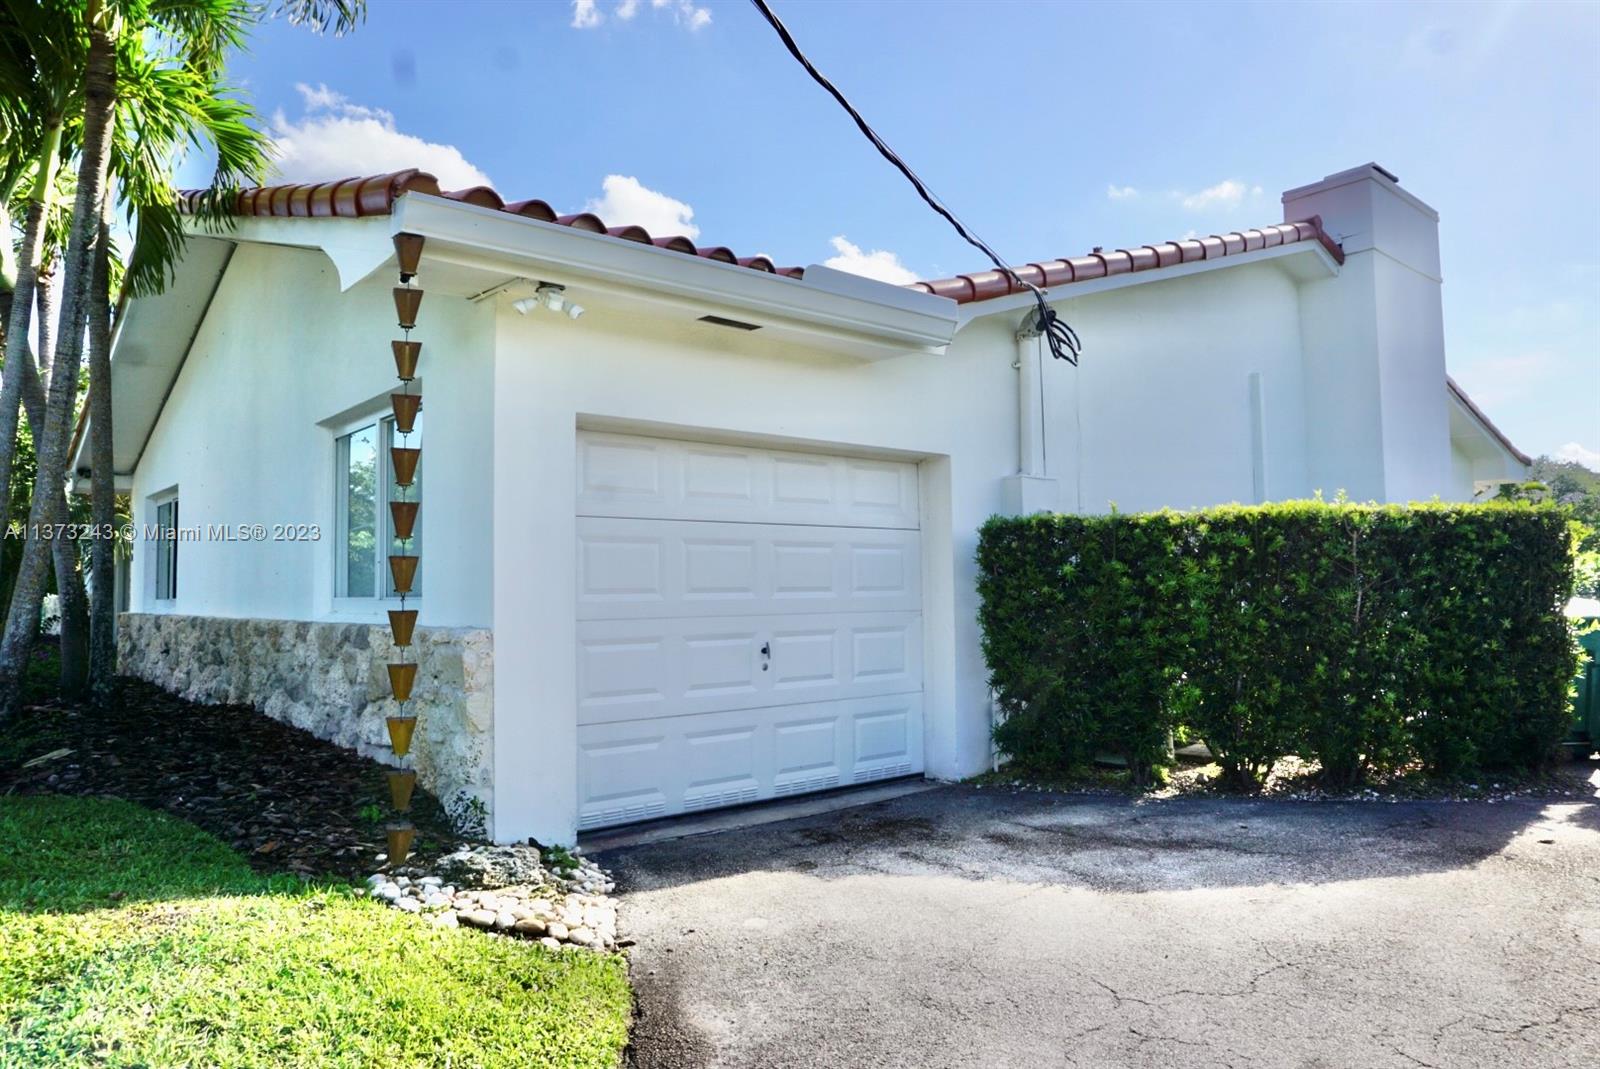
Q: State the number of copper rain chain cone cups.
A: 12